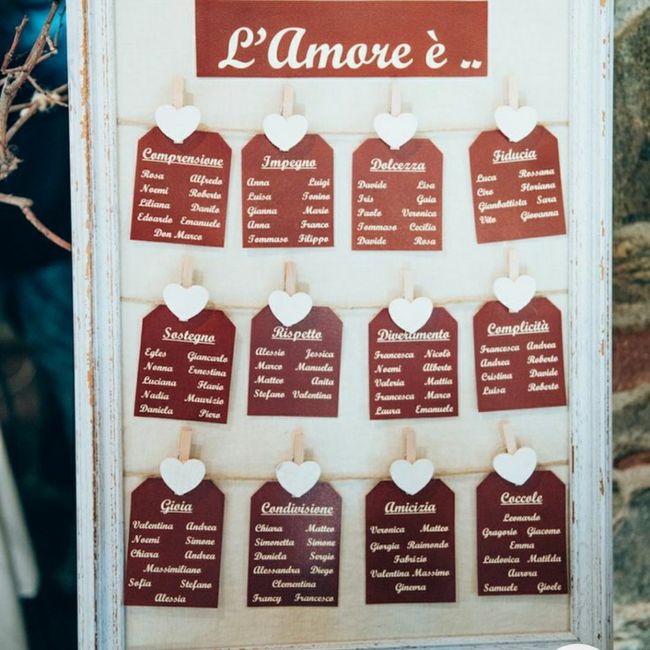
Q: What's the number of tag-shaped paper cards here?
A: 12